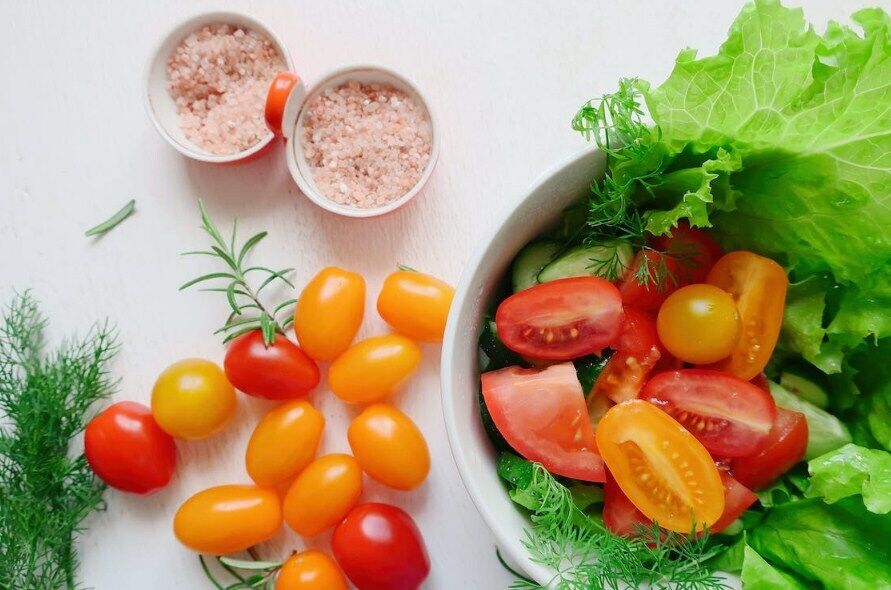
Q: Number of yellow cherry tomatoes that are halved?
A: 2